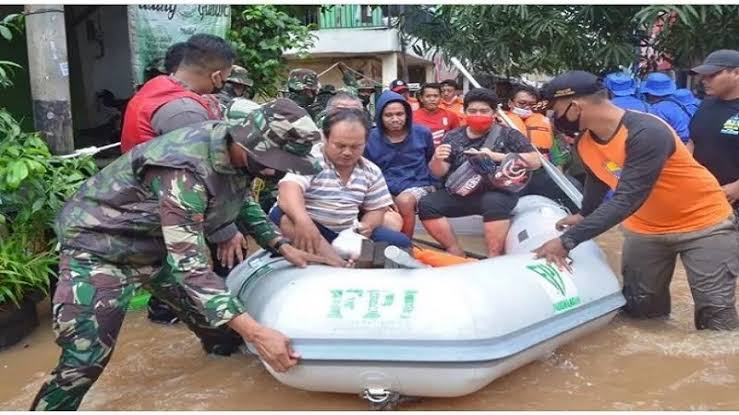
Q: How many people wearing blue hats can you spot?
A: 3